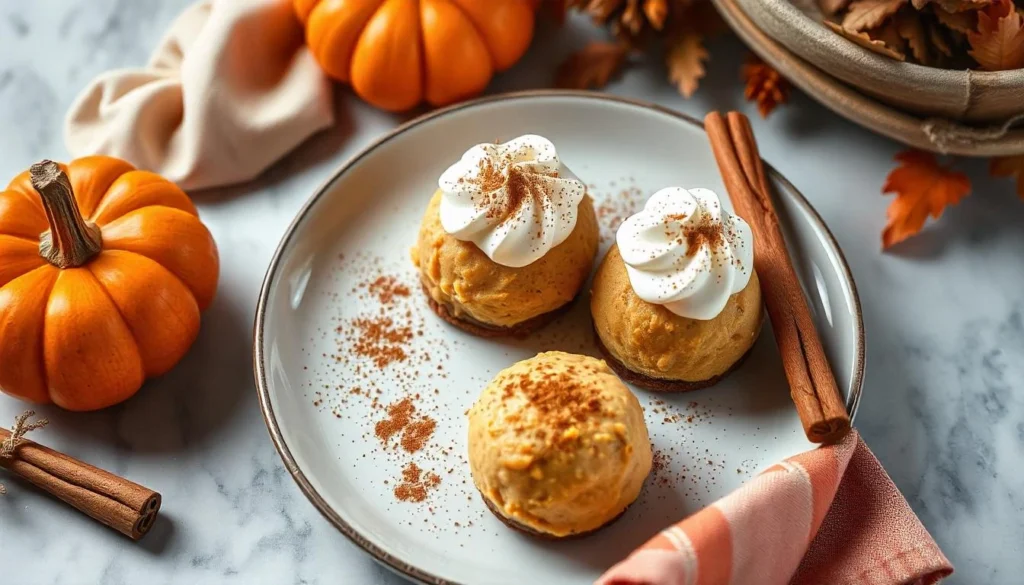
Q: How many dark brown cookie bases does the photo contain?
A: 3